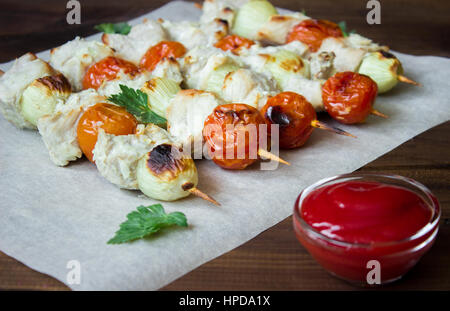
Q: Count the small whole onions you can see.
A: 7